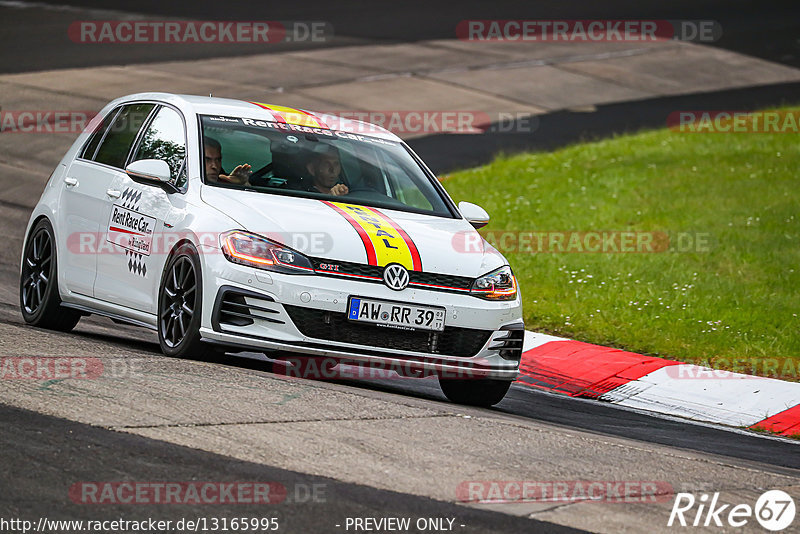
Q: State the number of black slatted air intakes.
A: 2